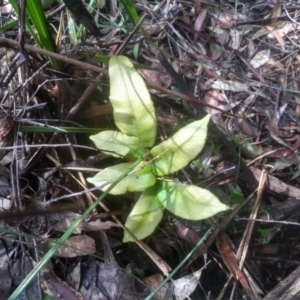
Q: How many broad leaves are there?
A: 6